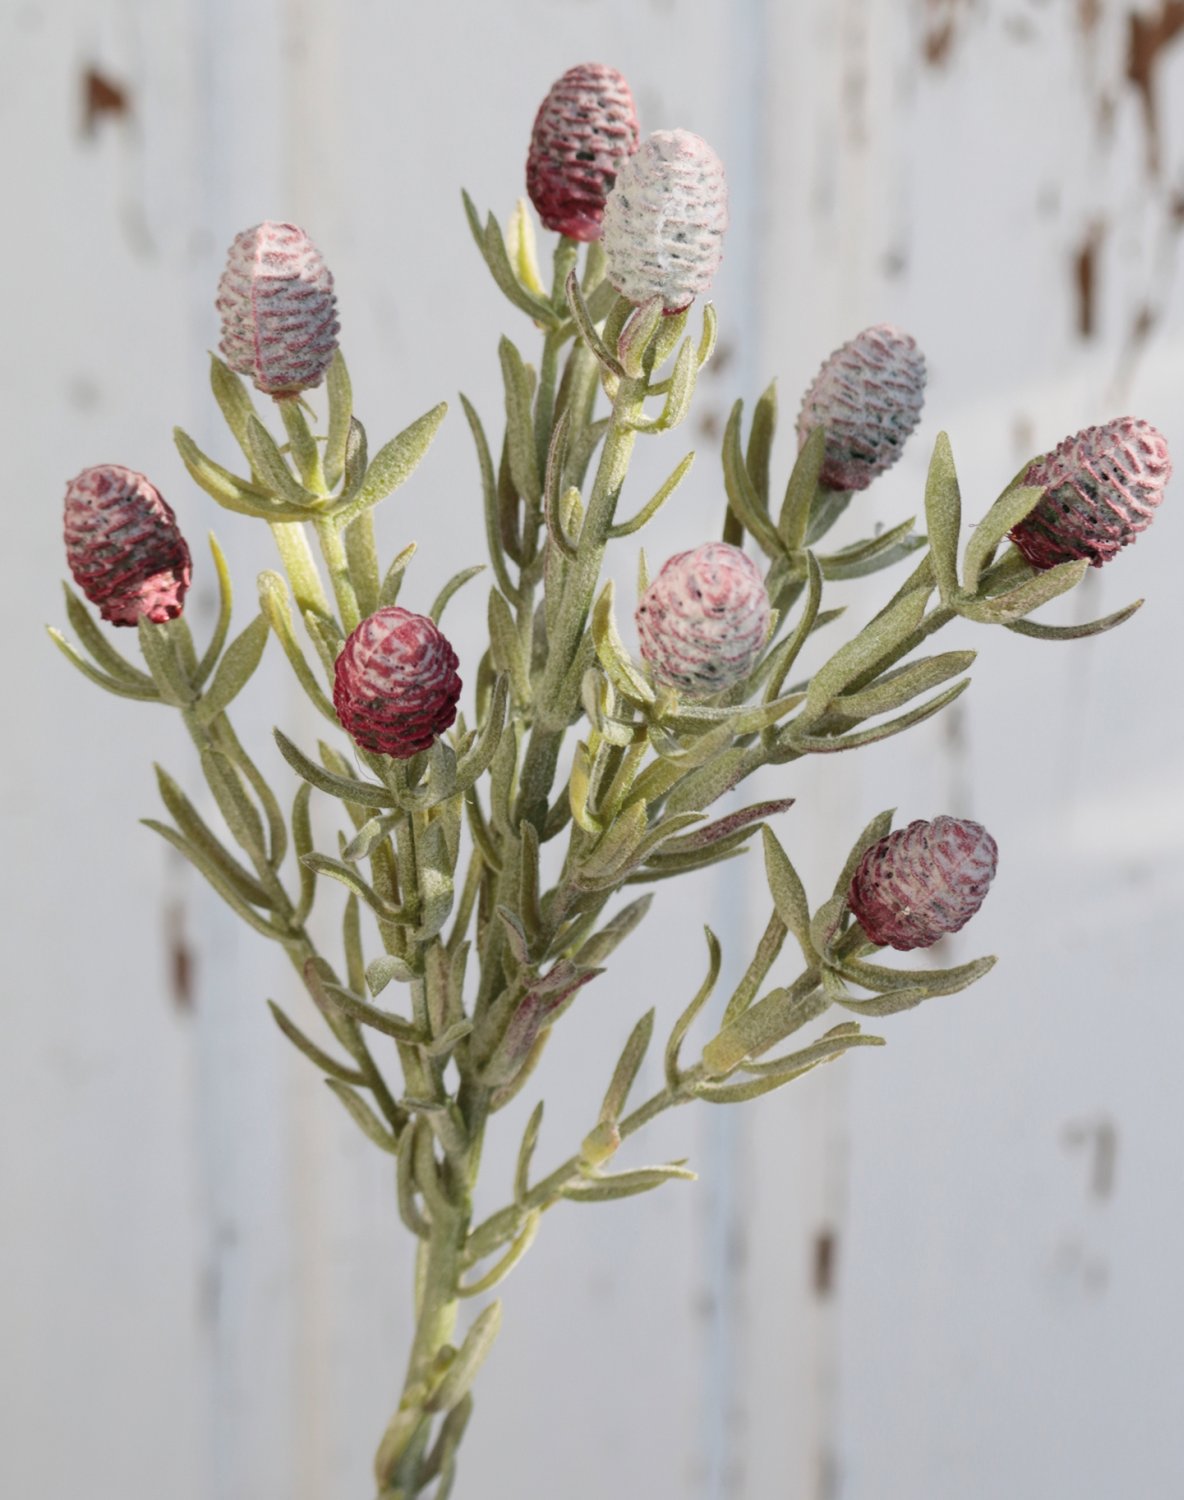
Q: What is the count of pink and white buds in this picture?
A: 9